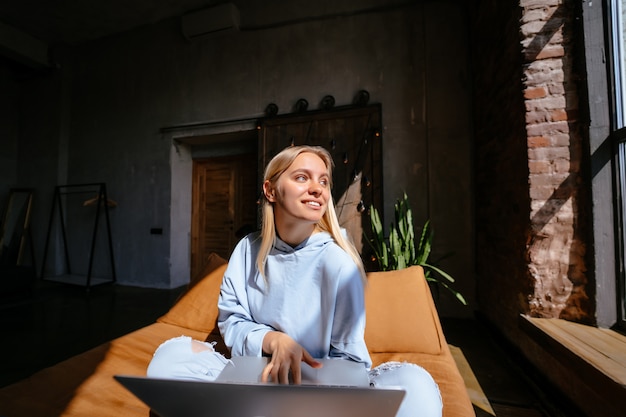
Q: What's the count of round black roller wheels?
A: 4